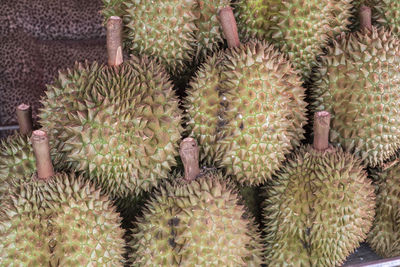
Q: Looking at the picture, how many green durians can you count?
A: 11